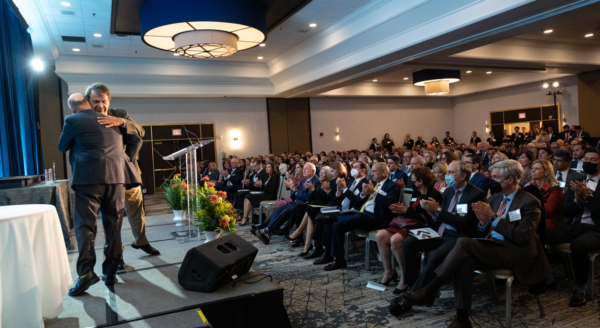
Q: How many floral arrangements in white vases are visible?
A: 2